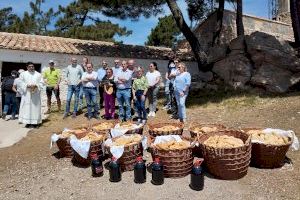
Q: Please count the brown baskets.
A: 10